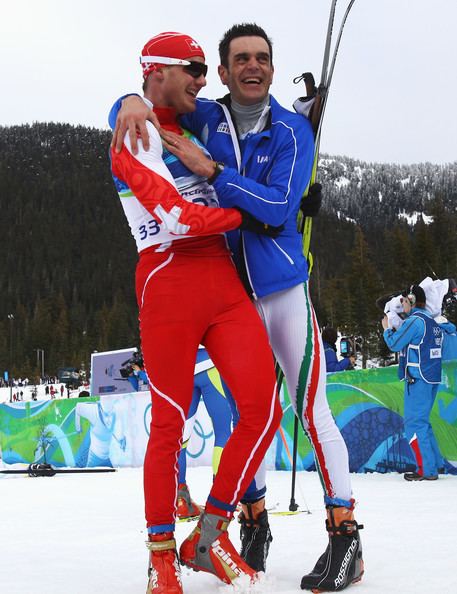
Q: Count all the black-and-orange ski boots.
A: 2